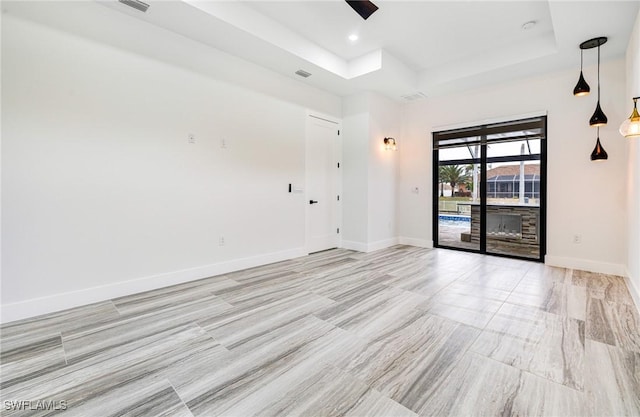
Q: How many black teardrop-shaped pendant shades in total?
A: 3